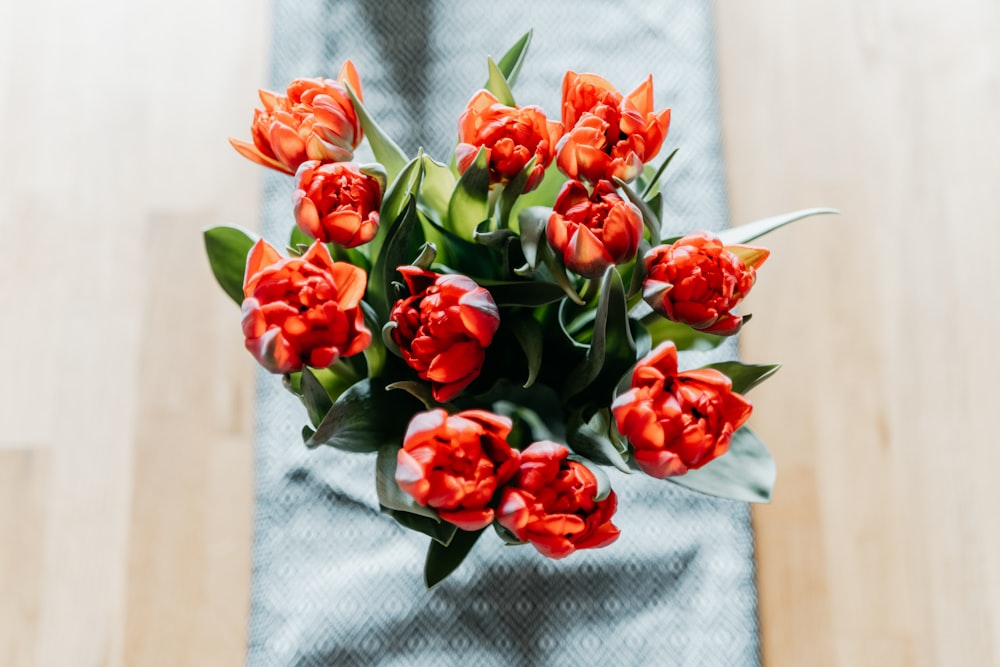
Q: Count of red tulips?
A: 11